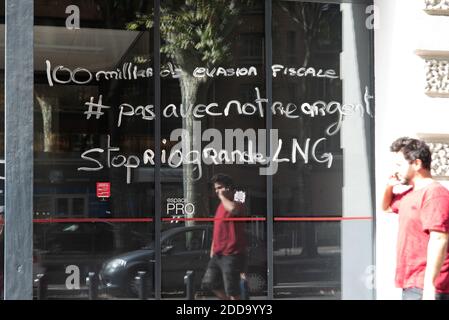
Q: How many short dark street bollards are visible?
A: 5